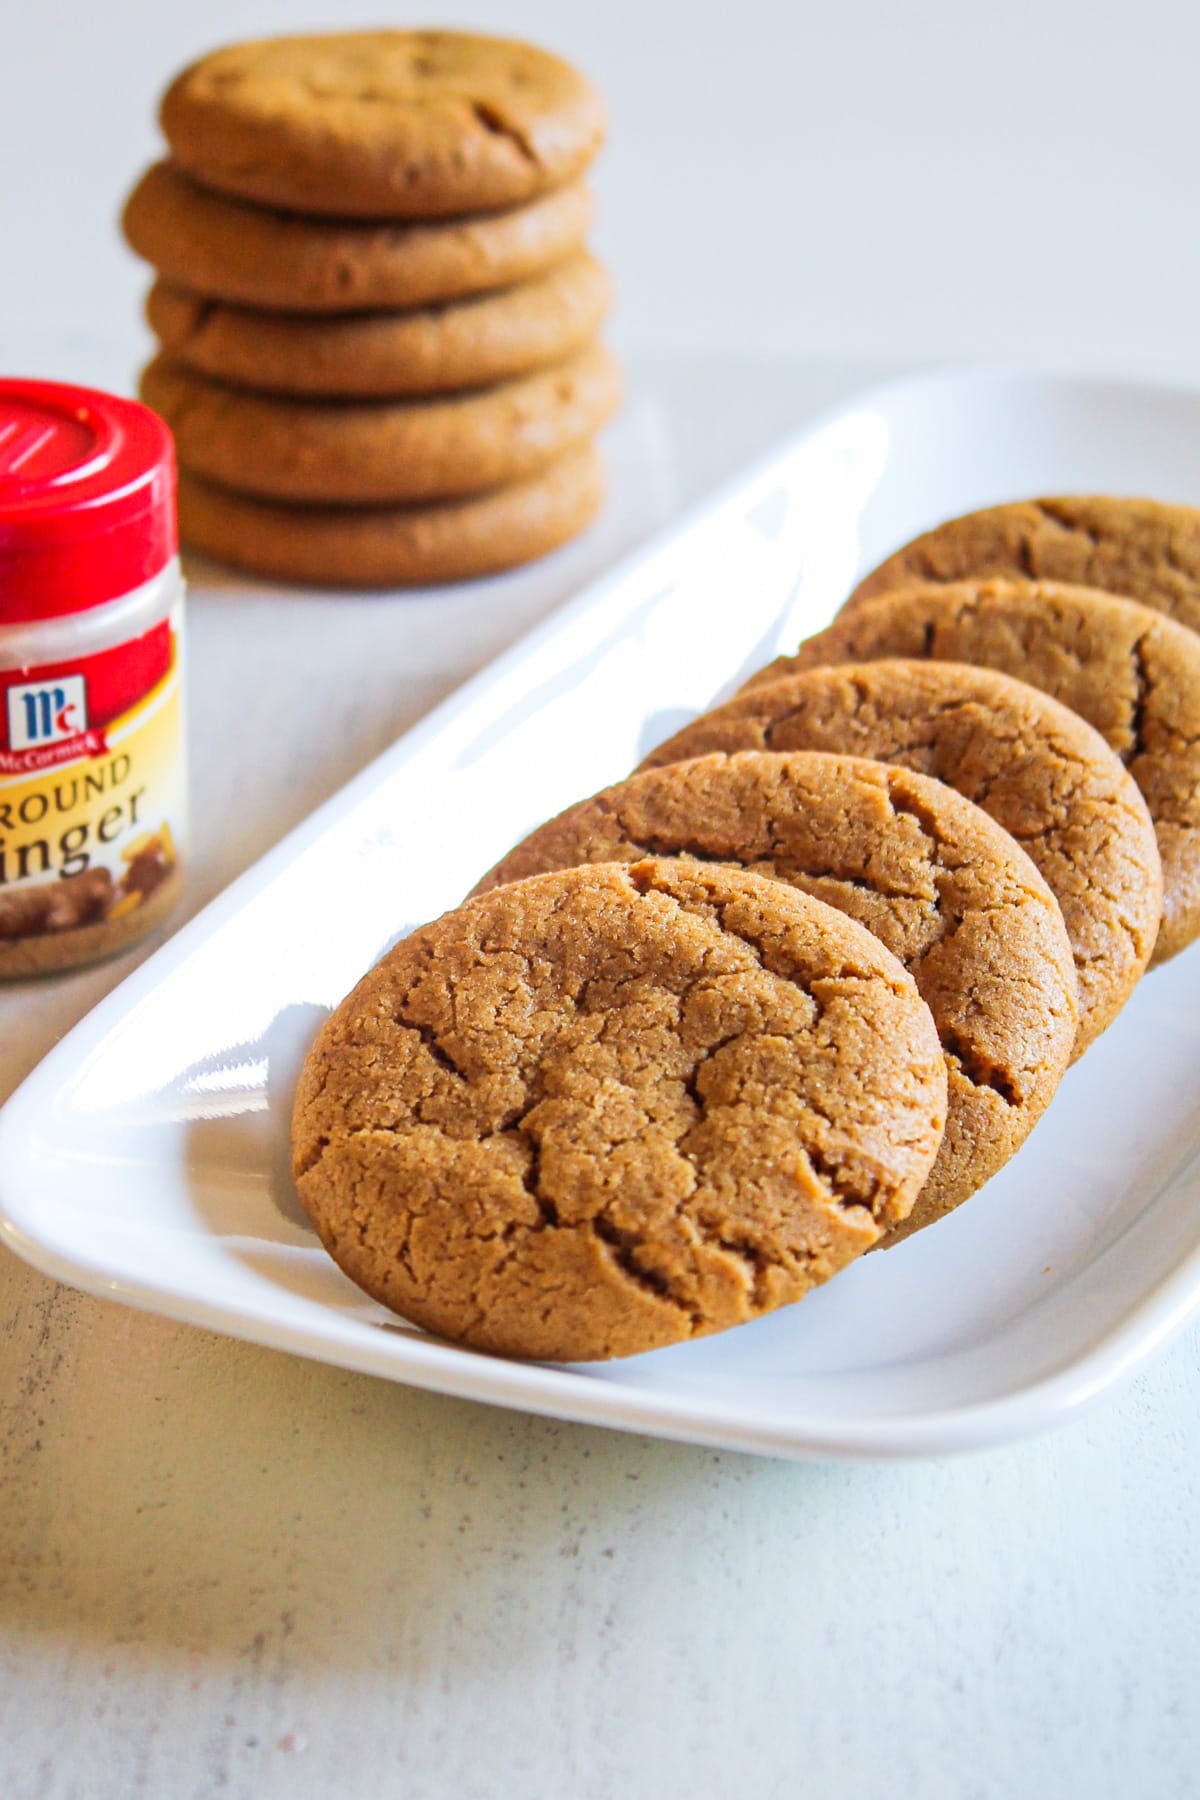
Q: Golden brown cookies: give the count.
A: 10